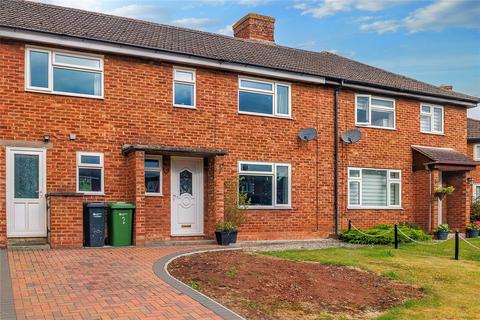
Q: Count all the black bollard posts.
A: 3